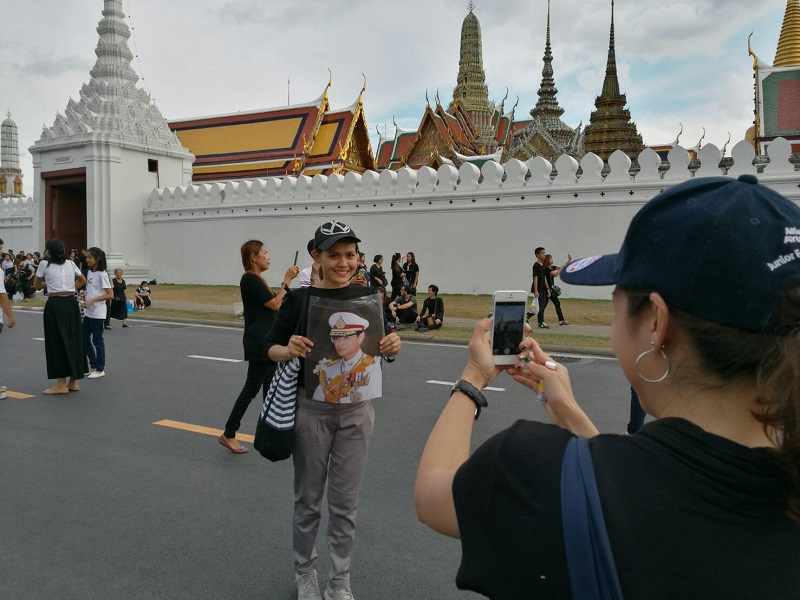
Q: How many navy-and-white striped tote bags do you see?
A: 1